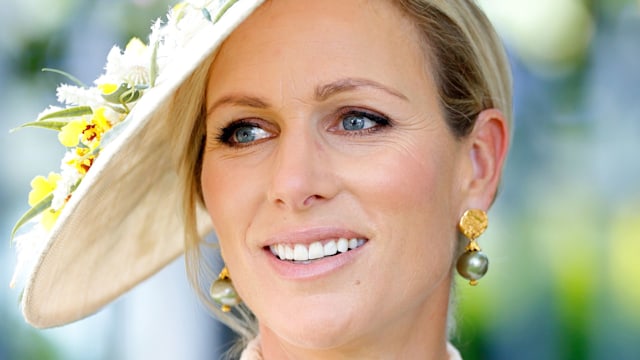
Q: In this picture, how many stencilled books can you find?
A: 0